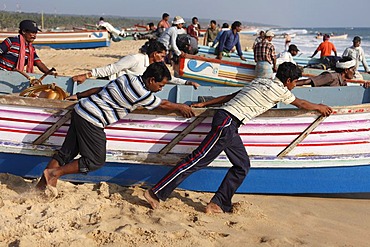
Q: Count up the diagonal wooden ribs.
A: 3